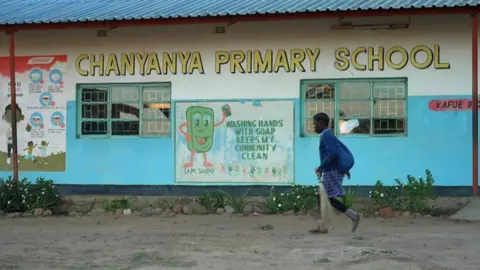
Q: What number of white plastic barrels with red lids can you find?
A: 0